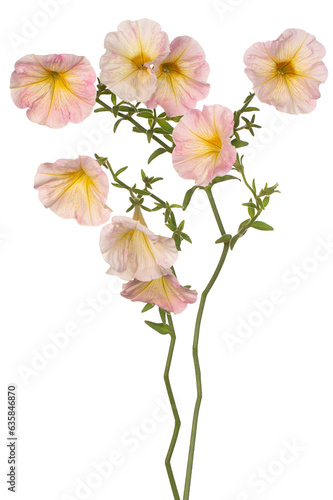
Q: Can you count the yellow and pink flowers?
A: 8